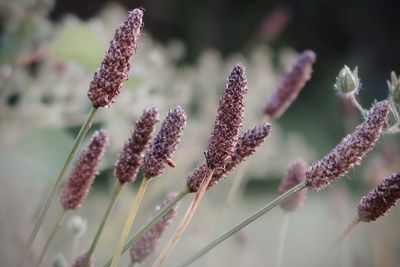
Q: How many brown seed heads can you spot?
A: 11